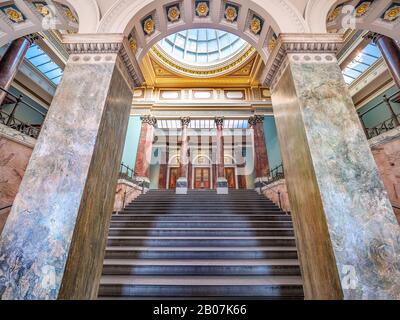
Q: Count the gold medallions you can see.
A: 13